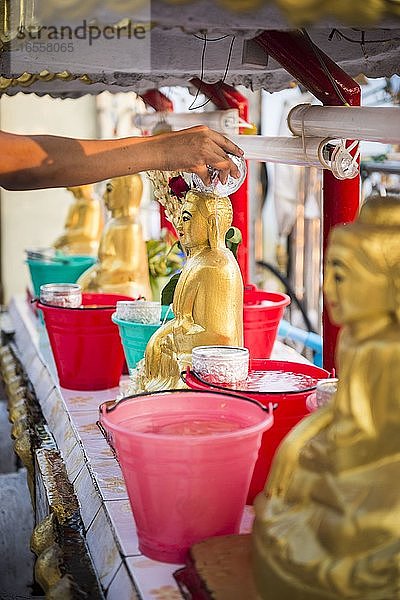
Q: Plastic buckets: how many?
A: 6